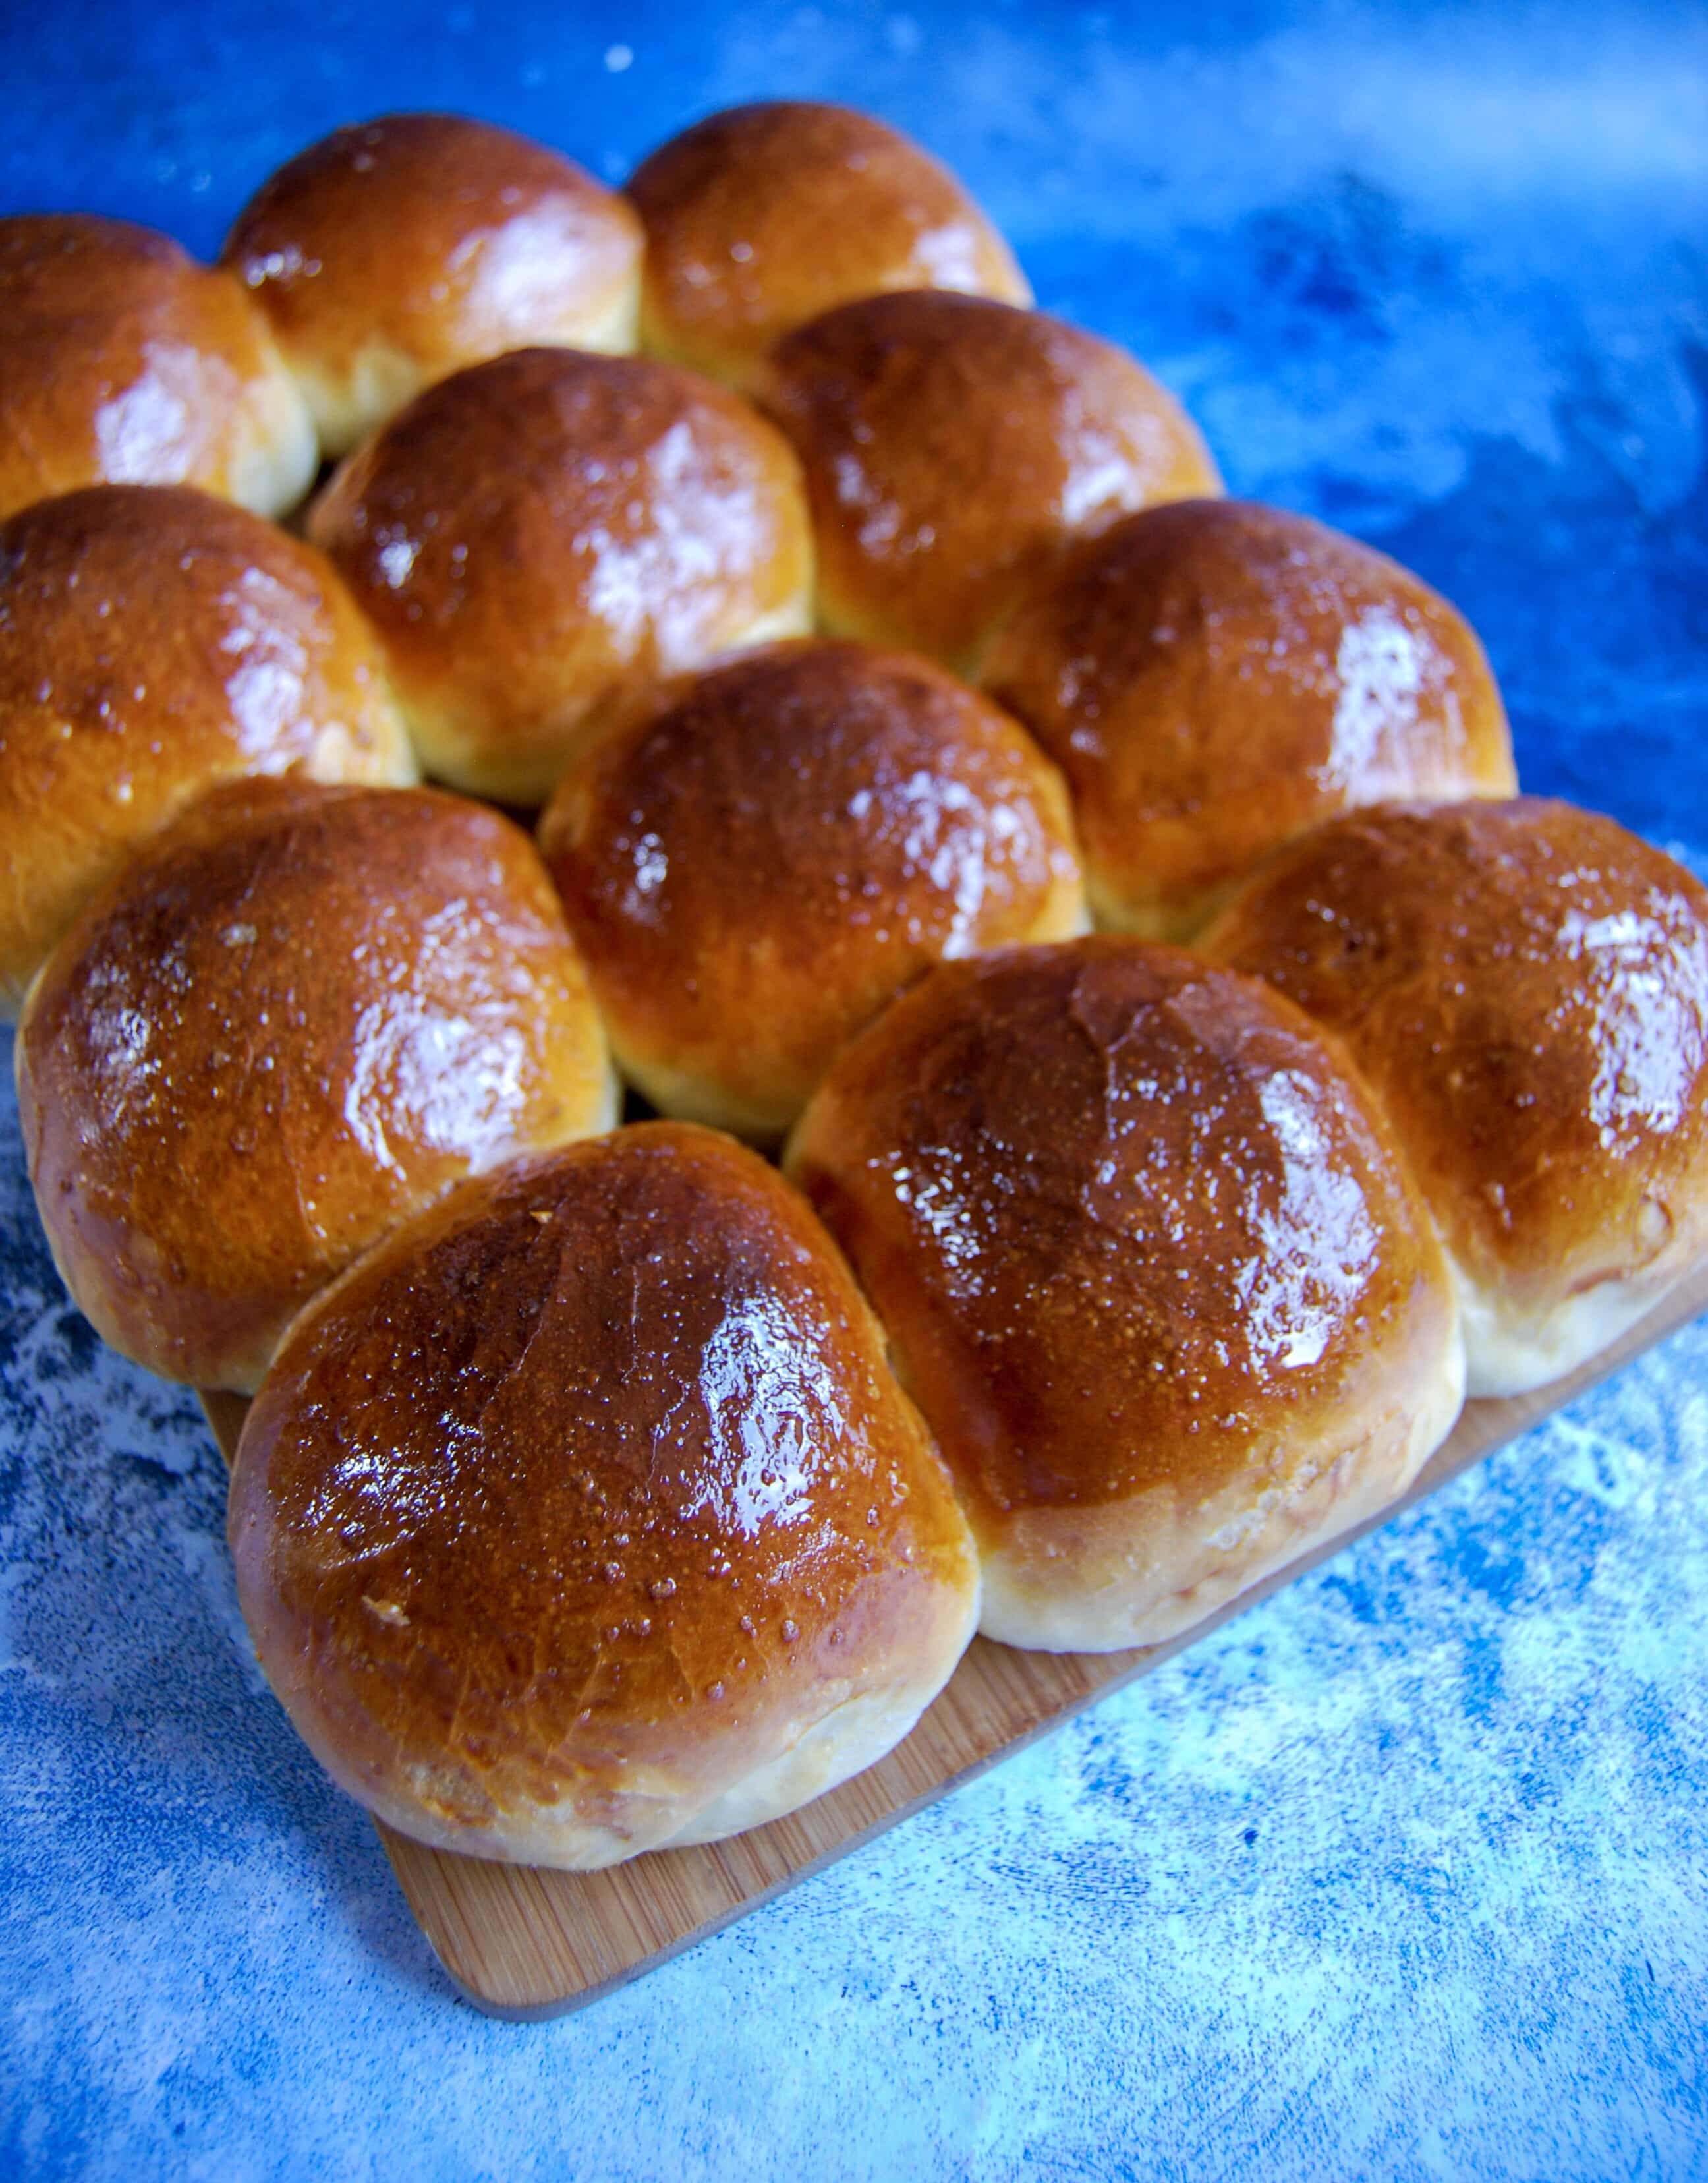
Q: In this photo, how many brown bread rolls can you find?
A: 12